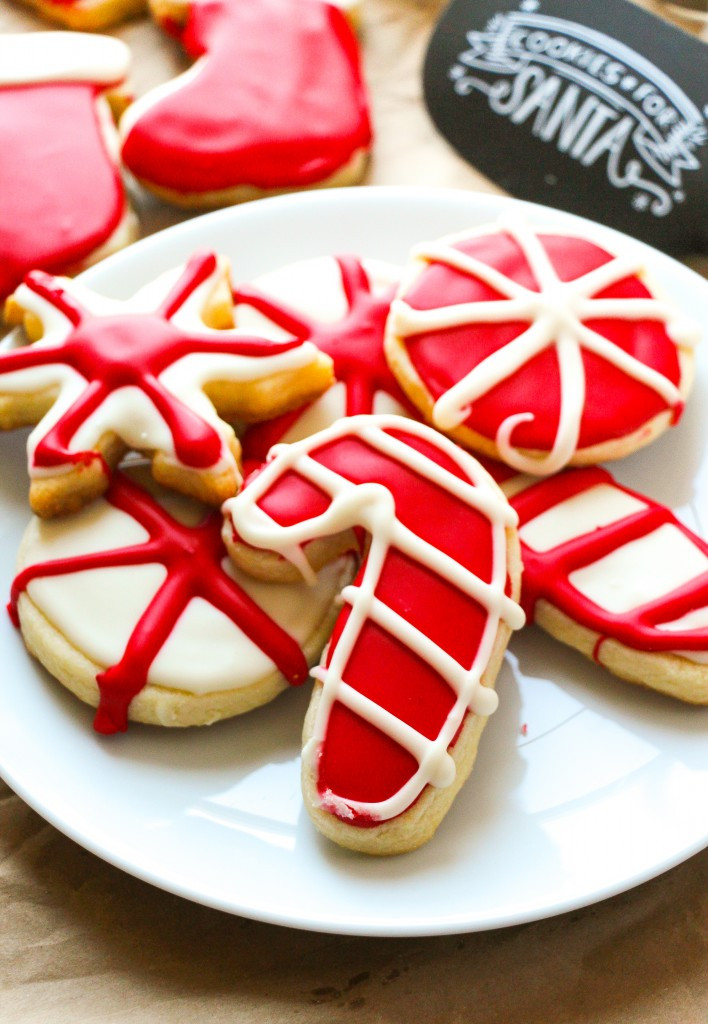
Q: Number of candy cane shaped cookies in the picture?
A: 2